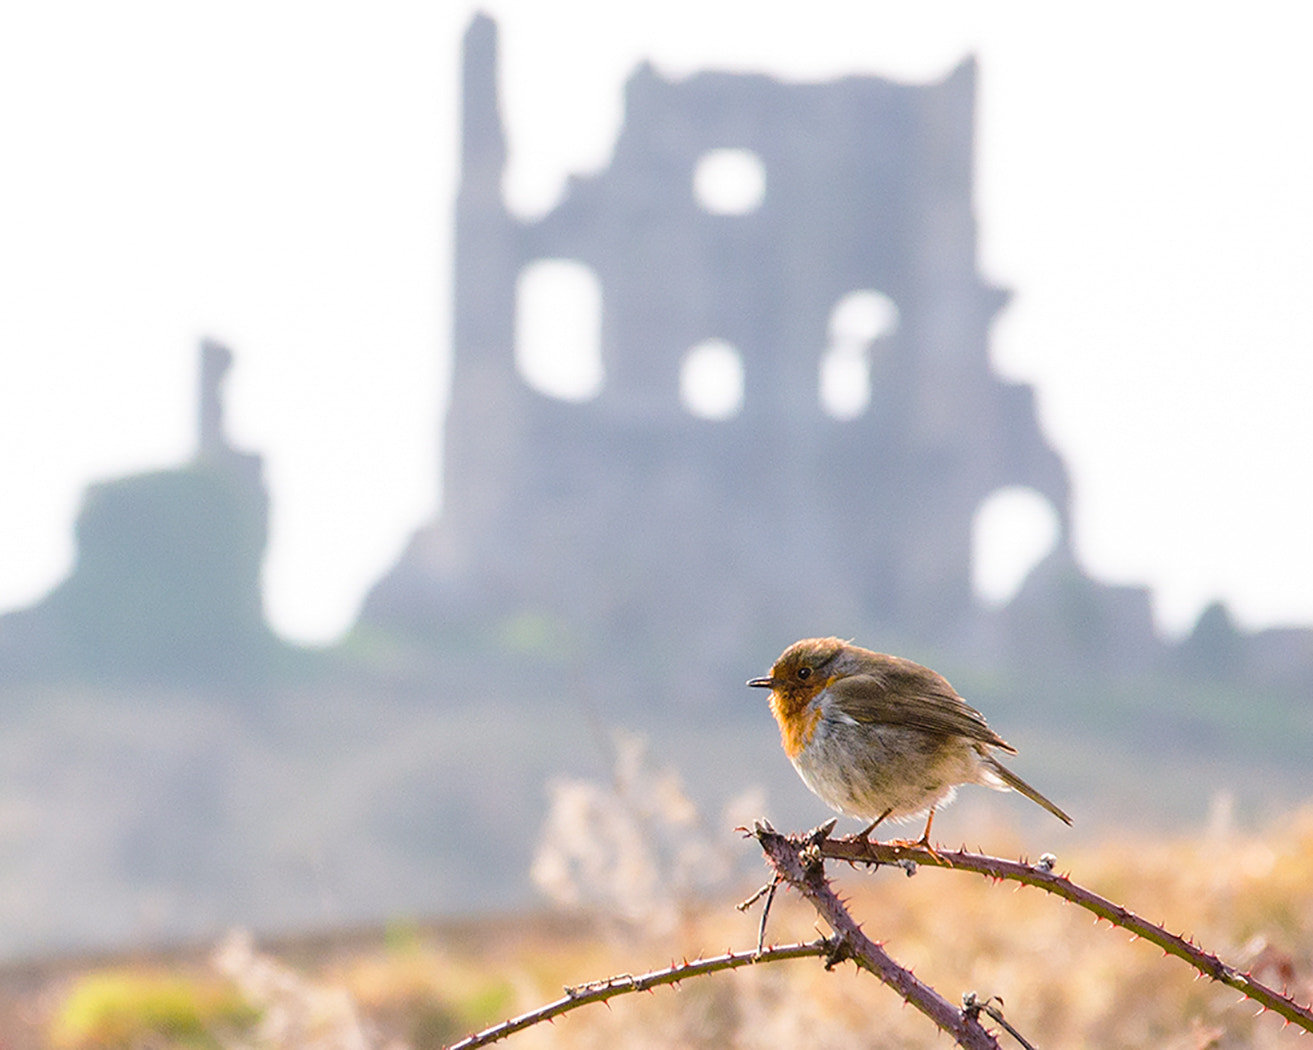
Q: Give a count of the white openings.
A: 5